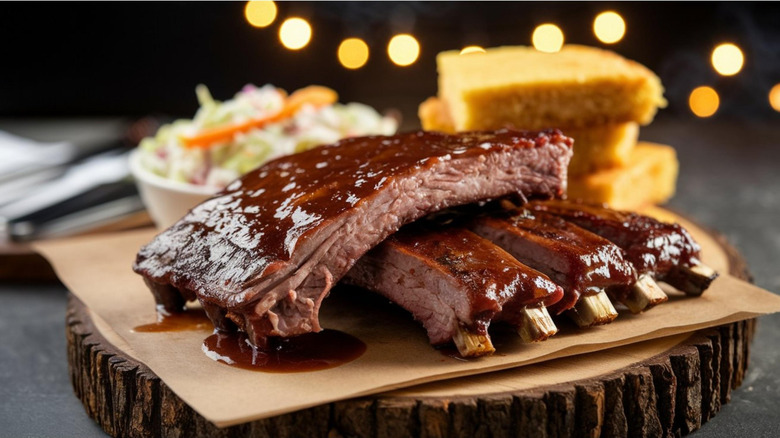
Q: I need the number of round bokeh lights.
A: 10